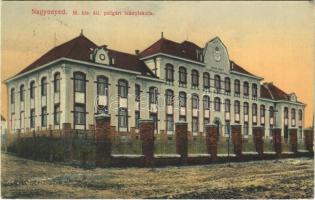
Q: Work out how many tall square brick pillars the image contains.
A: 9